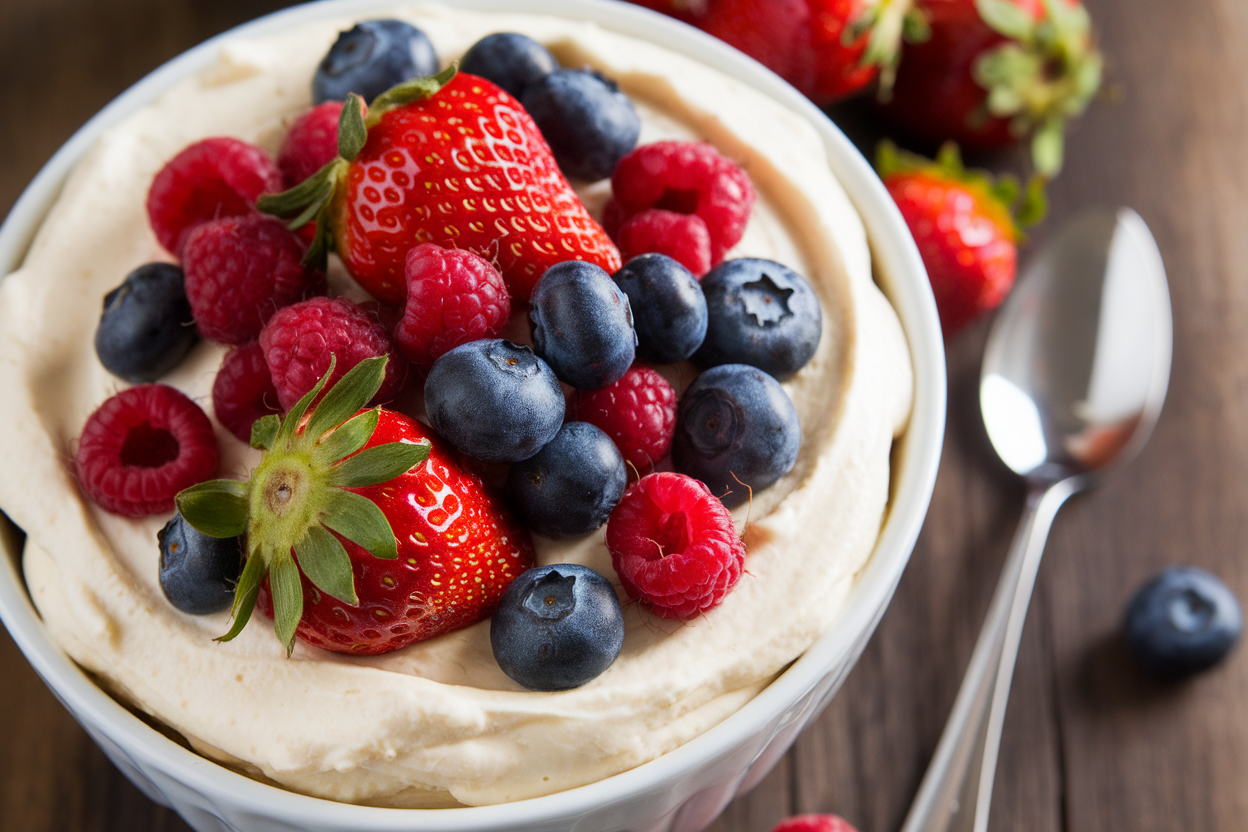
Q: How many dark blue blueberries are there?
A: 13